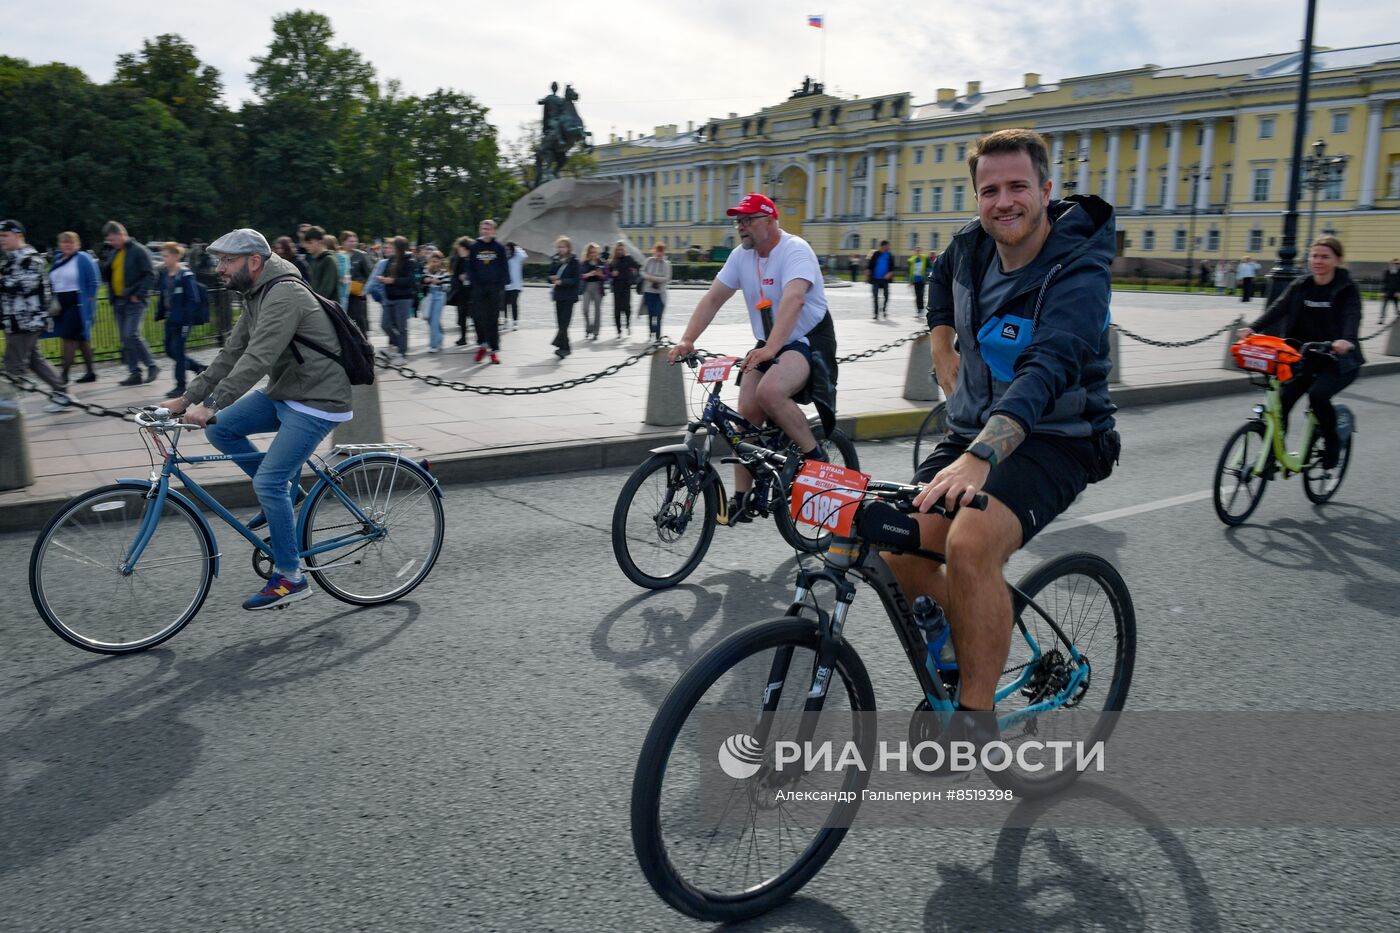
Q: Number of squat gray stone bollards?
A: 7